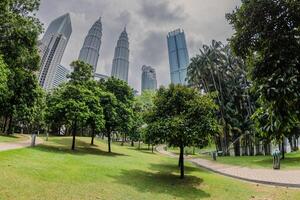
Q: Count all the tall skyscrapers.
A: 5